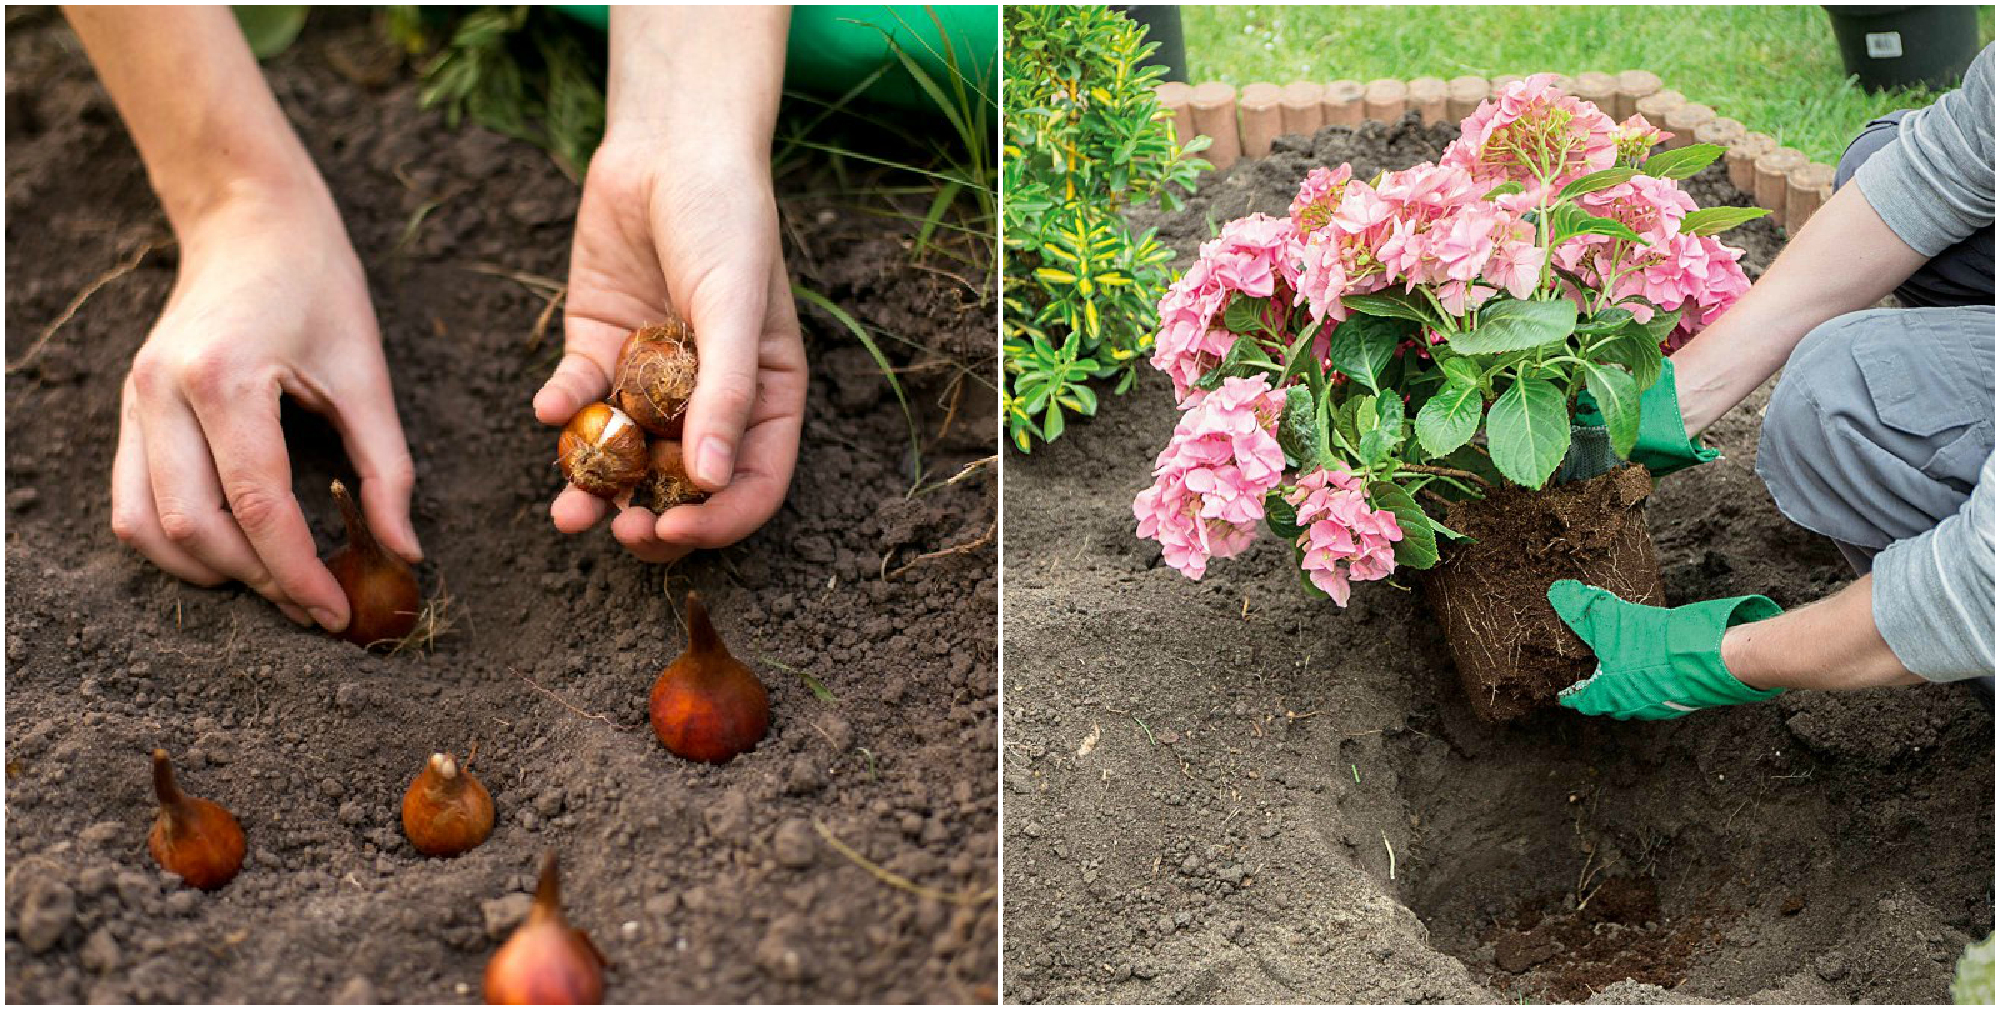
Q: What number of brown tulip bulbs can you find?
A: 8